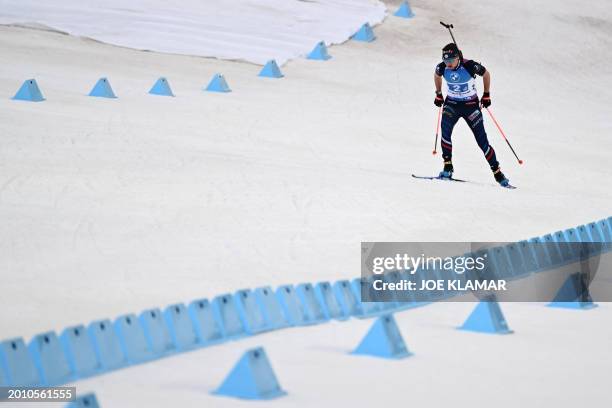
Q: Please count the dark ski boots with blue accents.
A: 2